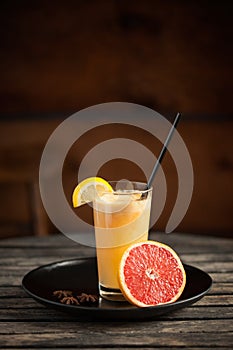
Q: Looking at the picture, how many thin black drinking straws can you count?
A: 1